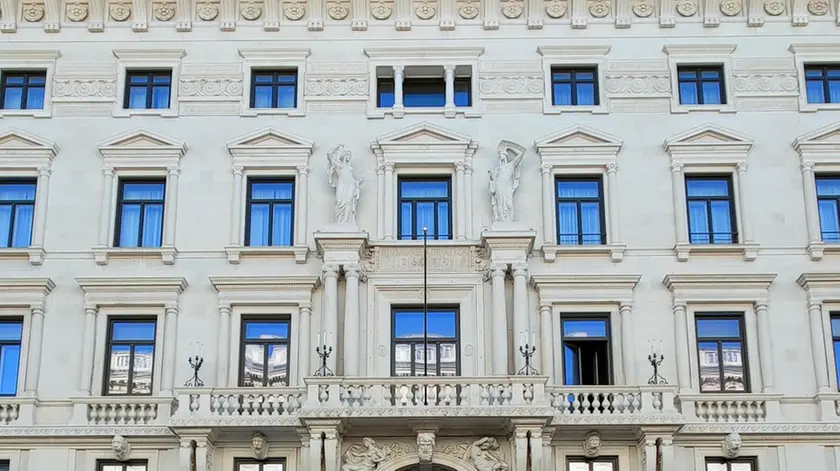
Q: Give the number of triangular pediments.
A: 7